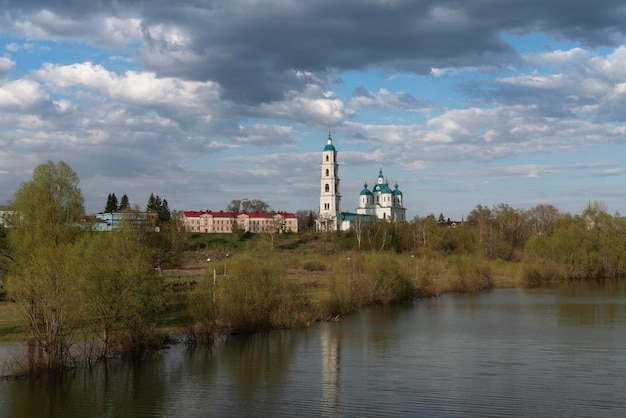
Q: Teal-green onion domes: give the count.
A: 5